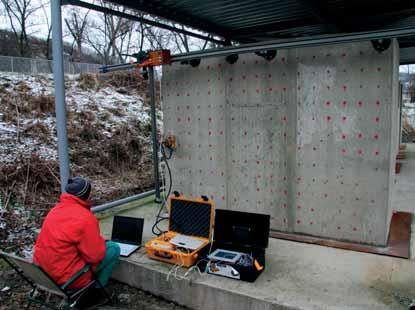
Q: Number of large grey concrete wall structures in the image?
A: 1